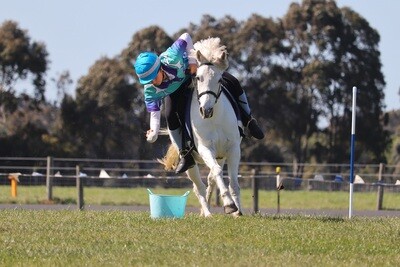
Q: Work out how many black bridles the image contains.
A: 1